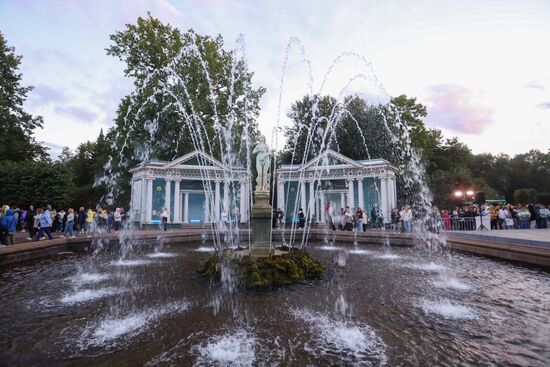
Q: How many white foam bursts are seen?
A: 14